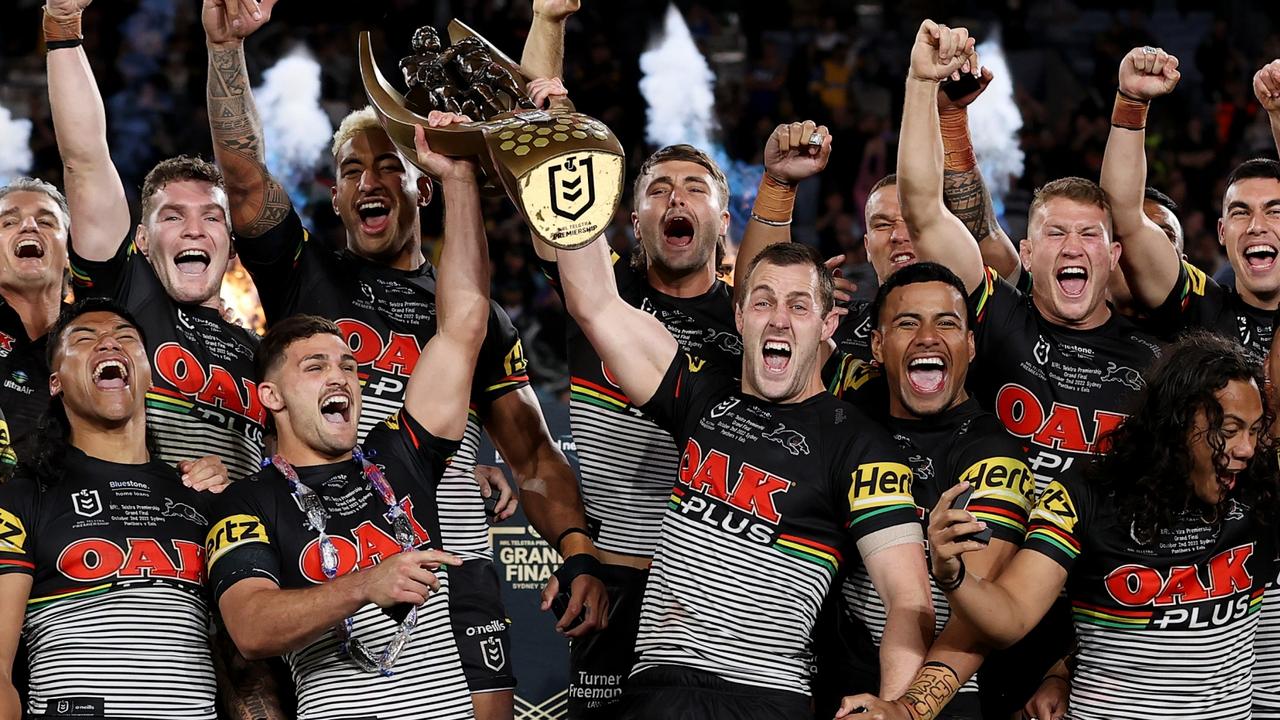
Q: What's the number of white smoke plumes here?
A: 4